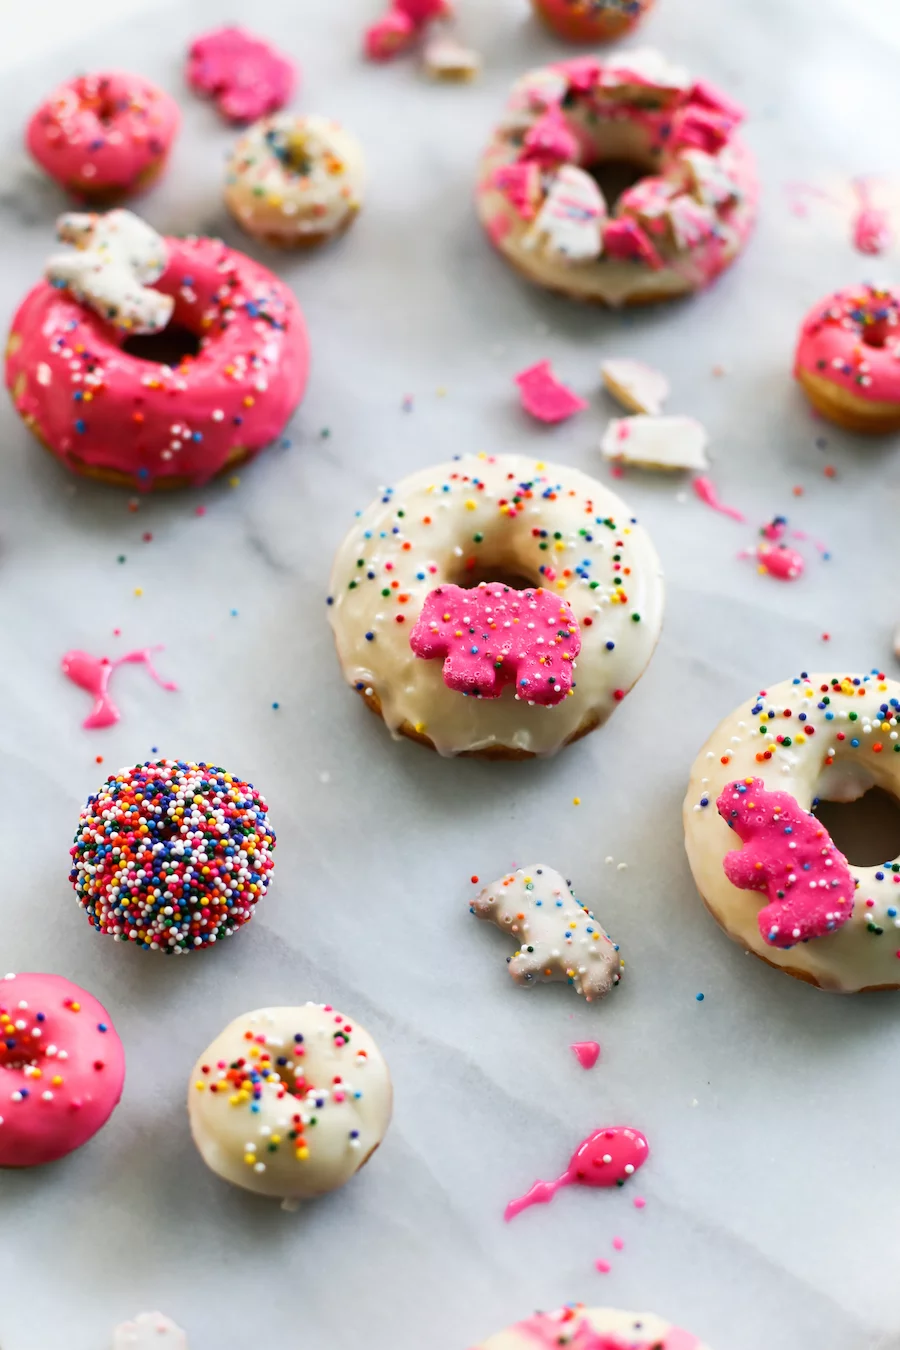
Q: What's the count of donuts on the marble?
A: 12